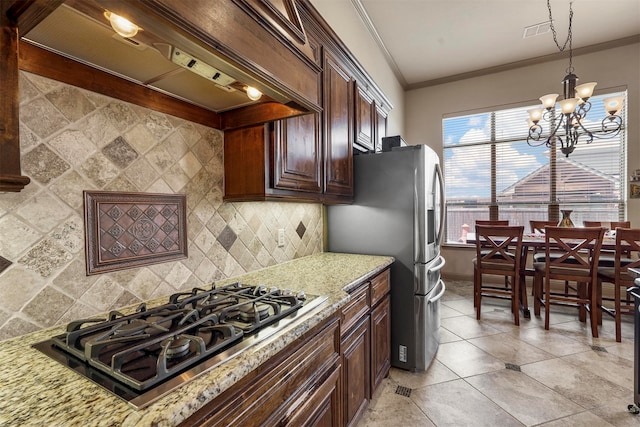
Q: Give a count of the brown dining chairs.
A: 6